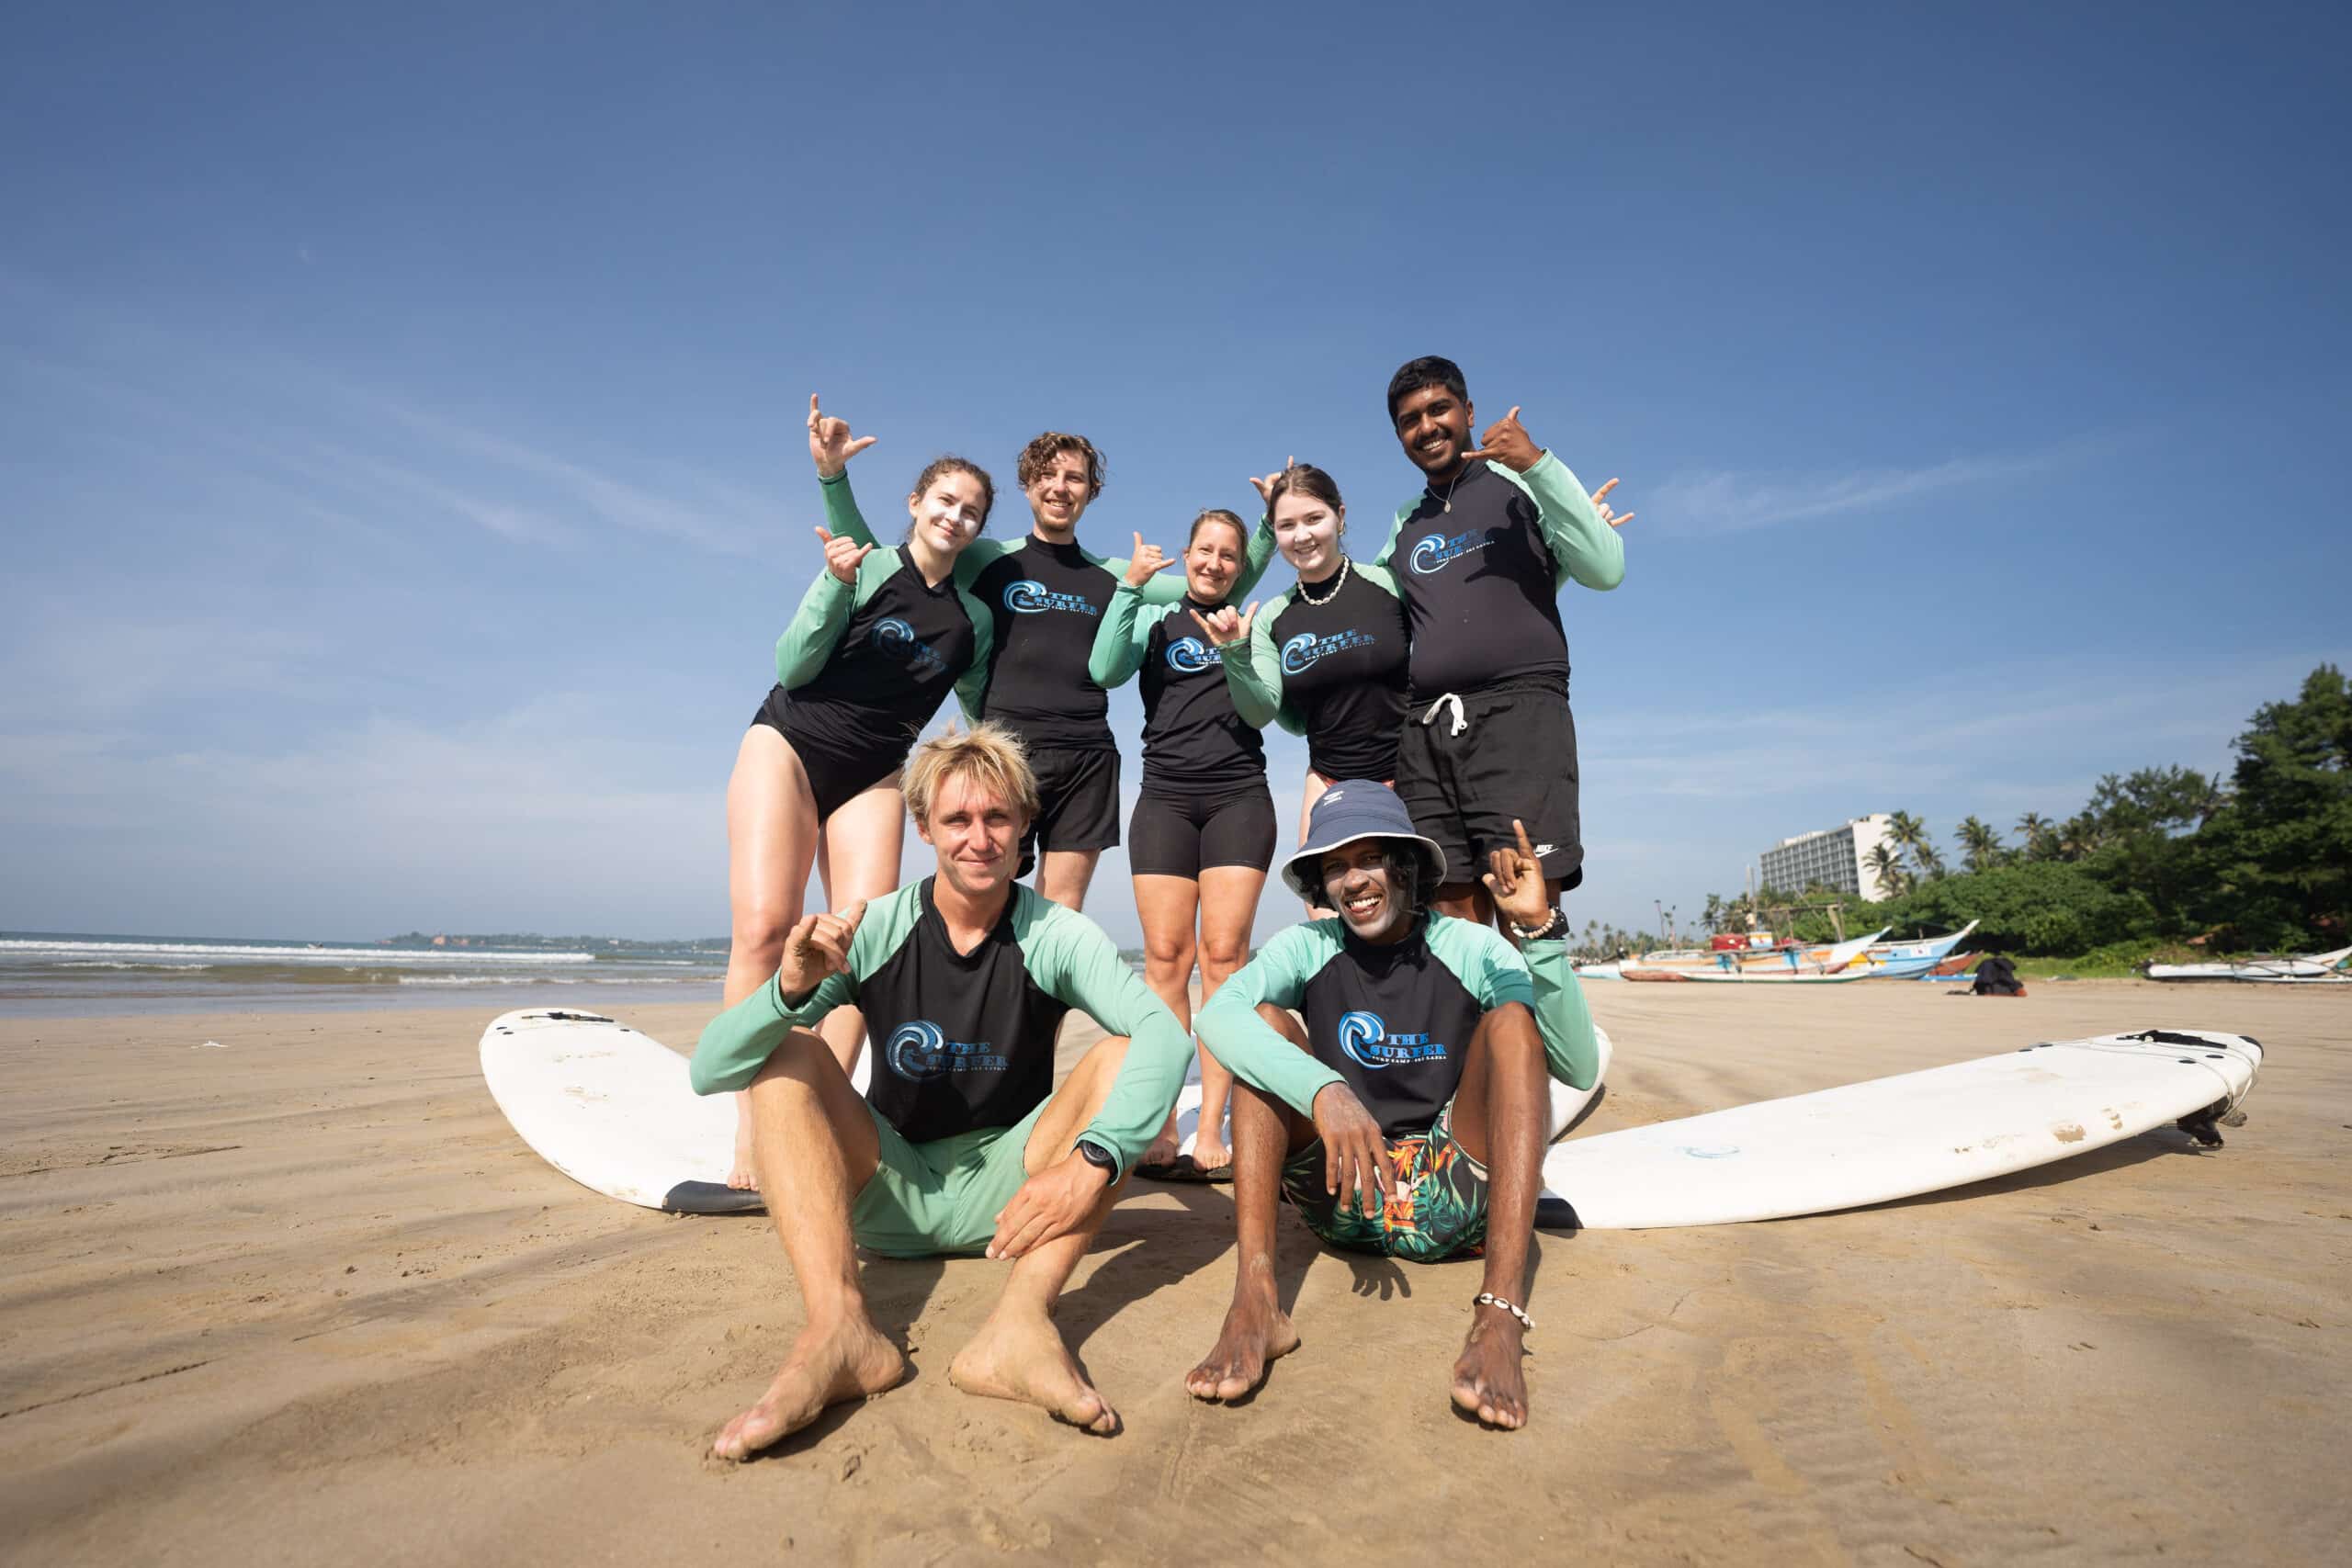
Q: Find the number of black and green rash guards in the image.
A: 7